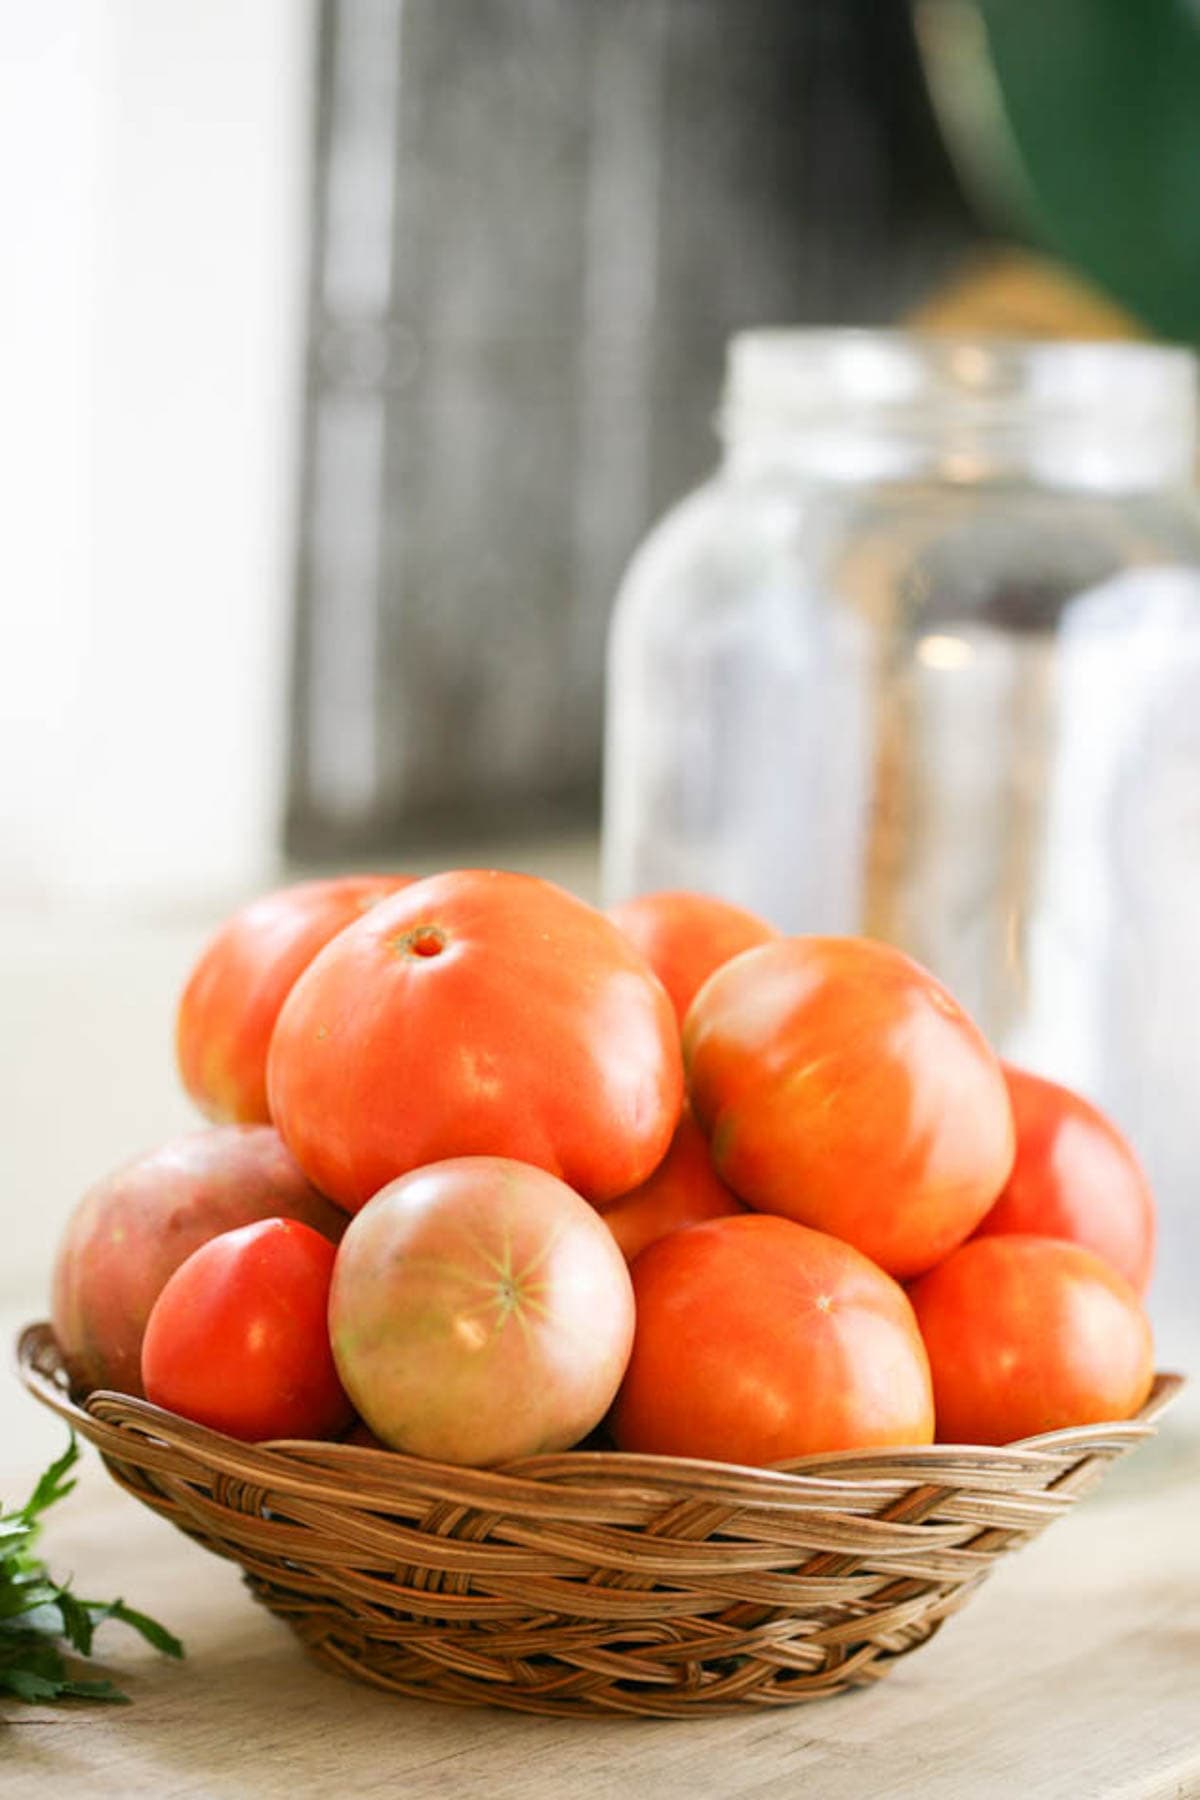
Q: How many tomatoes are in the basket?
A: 11